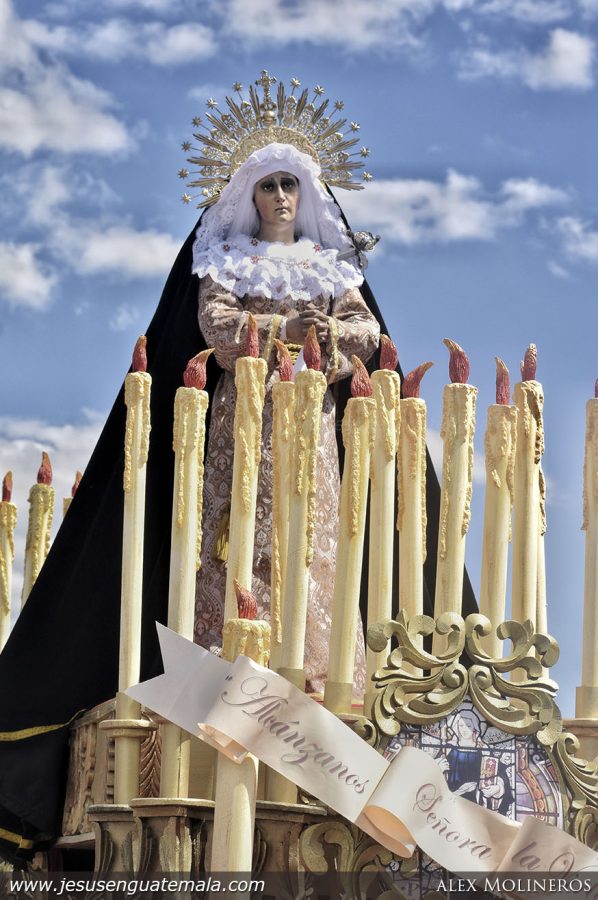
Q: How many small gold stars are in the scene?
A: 12